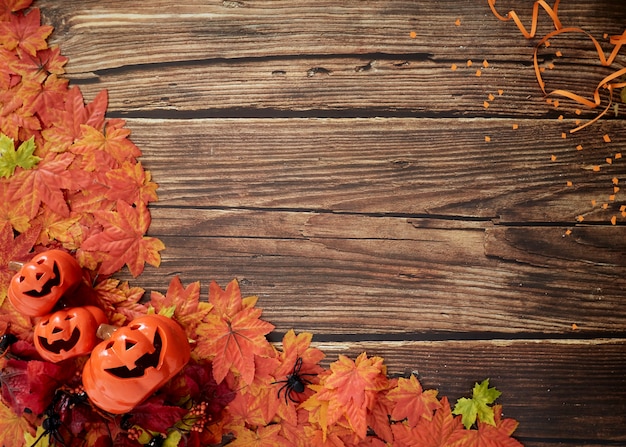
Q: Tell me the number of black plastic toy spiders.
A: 2